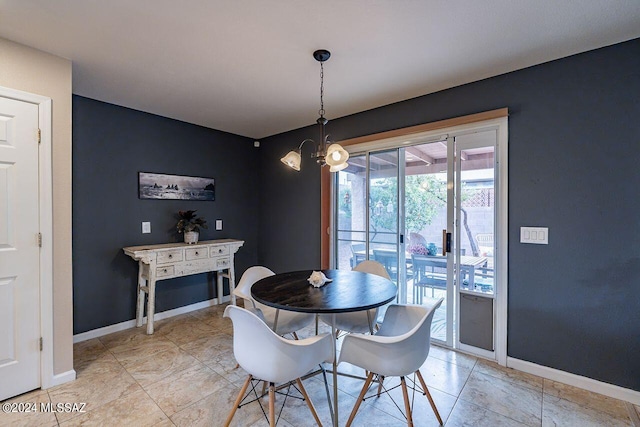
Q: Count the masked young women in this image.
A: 0